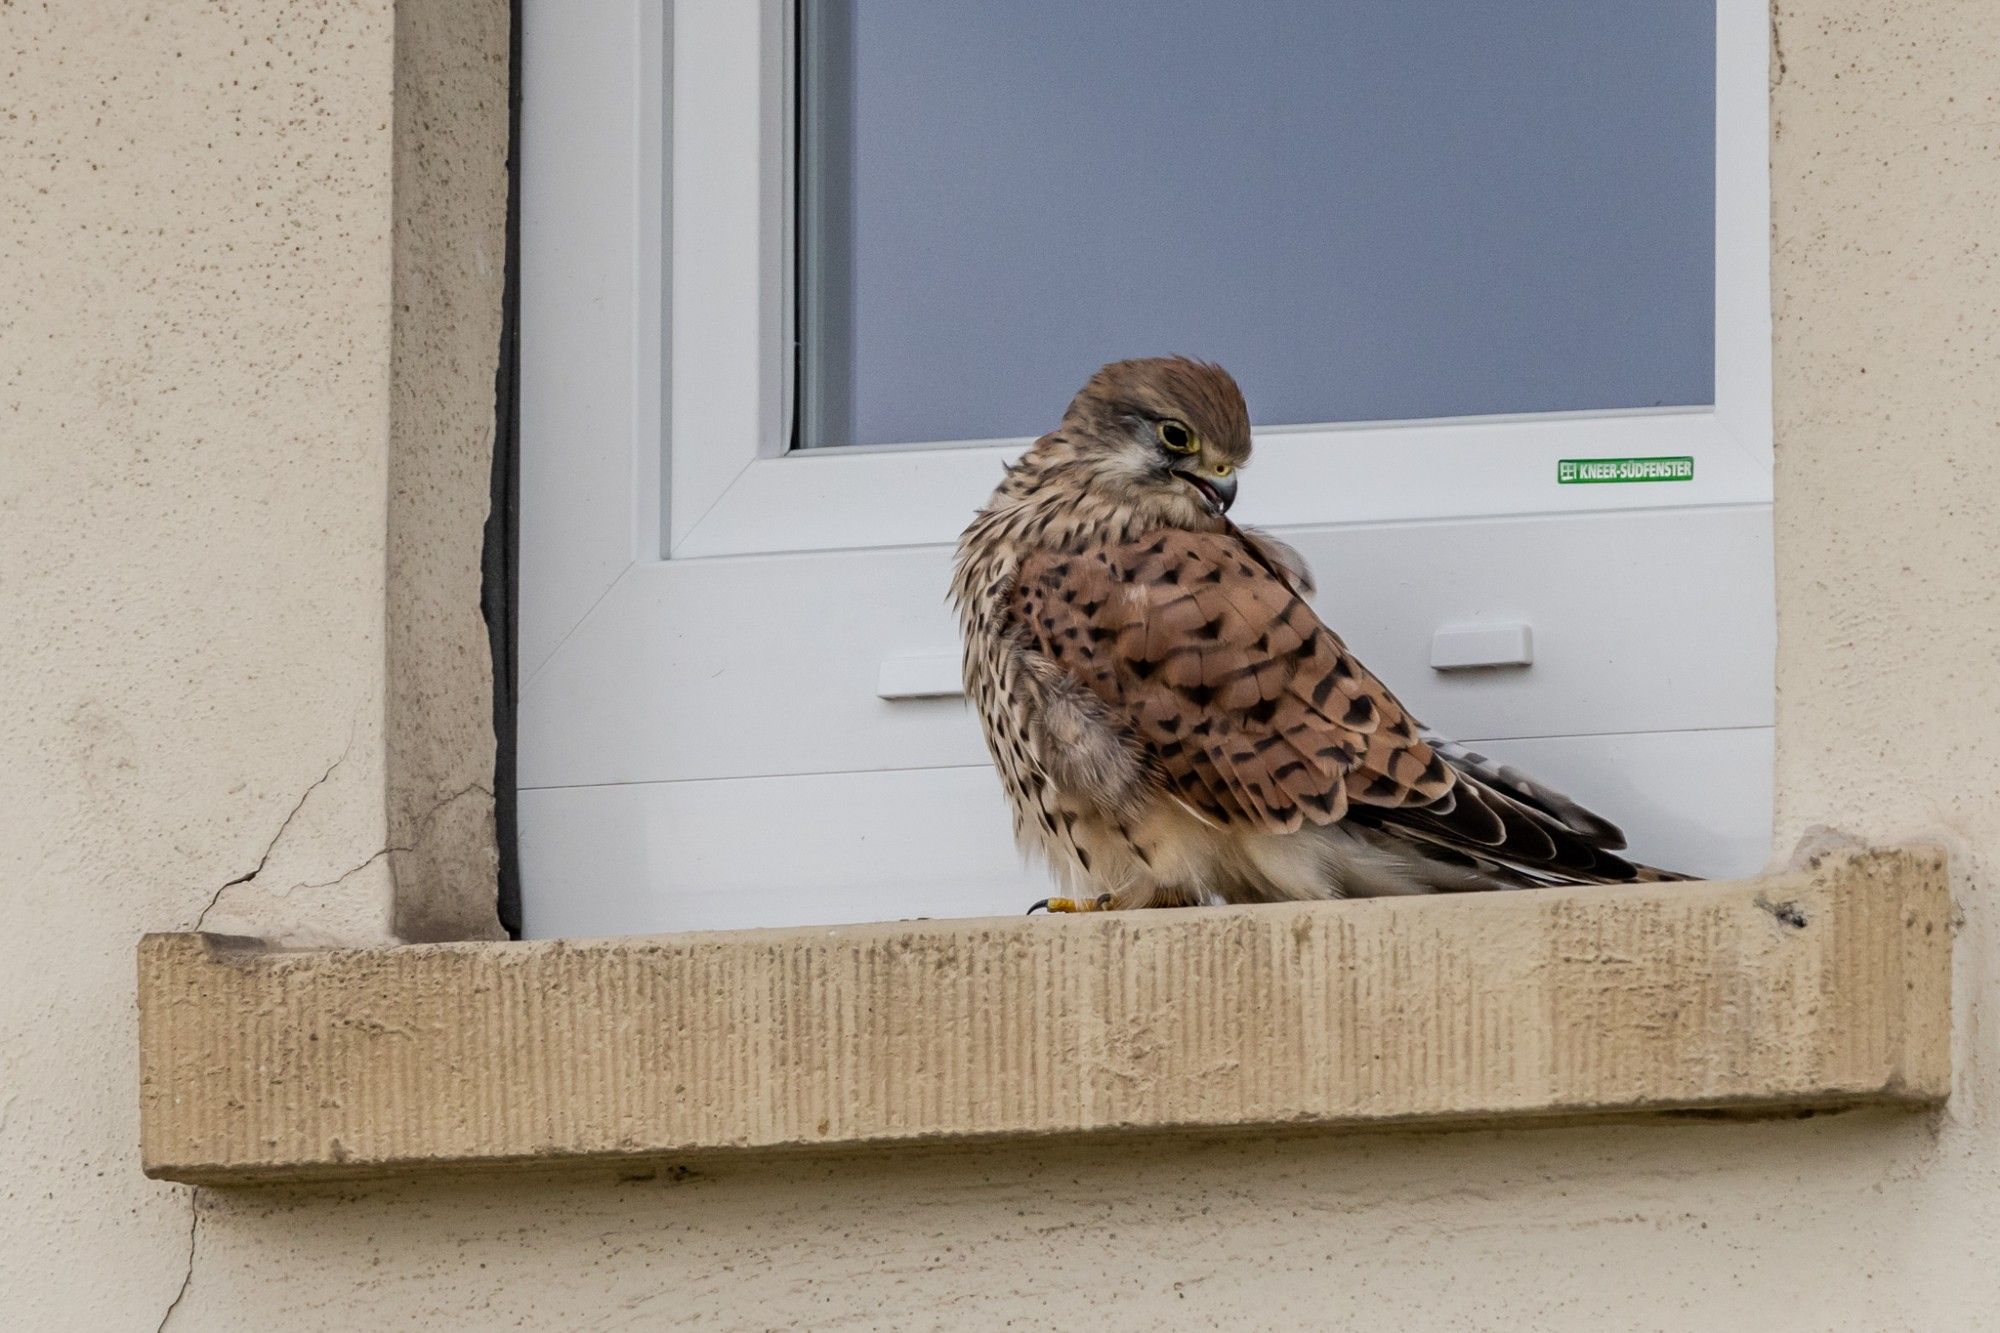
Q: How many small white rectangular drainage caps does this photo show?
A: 2